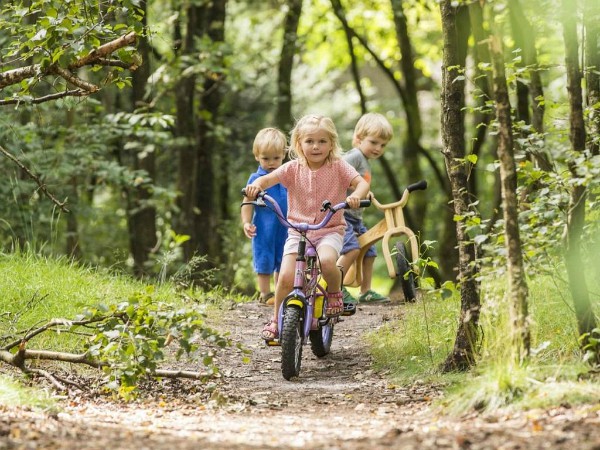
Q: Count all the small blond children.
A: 3